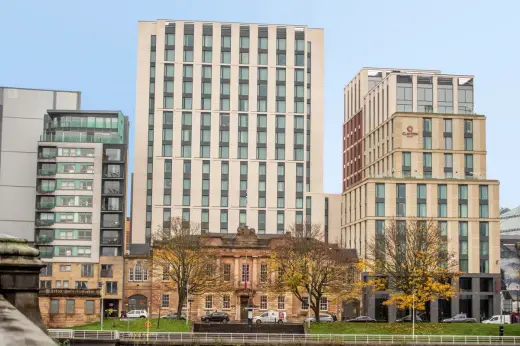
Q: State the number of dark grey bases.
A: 1